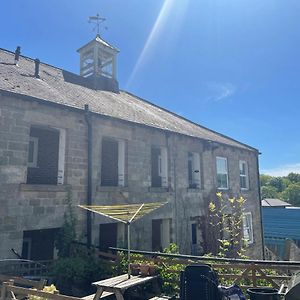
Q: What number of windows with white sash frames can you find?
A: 3